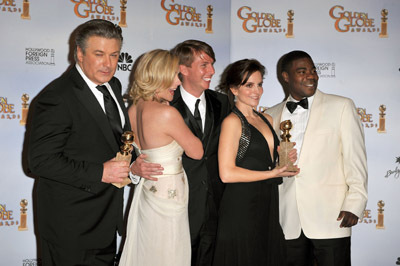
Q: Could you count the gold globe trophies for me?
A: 2